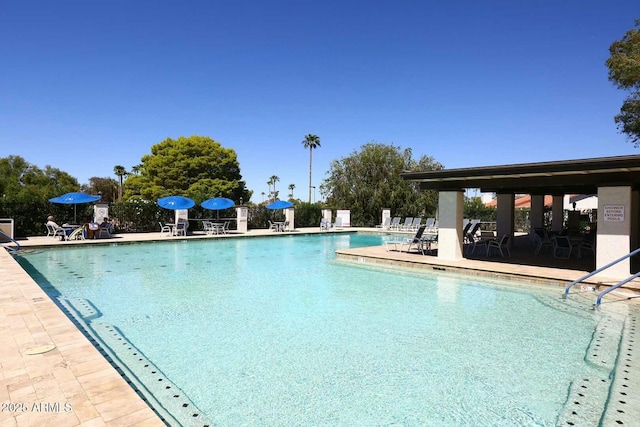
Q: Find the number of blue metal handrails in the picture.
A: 3